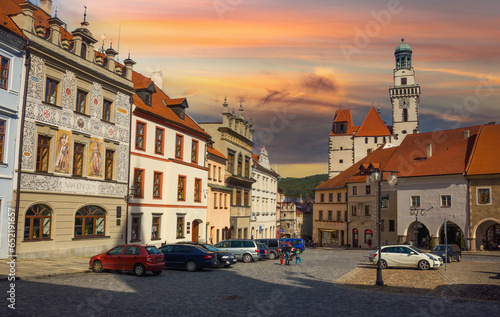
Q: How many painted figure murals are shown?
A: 2